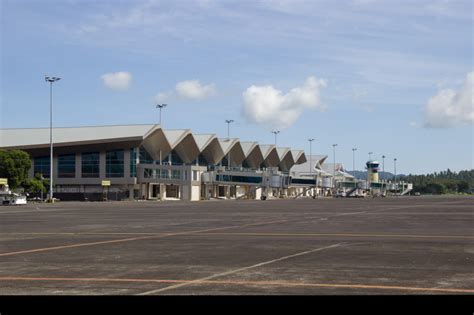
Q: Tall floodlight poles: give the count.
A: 10